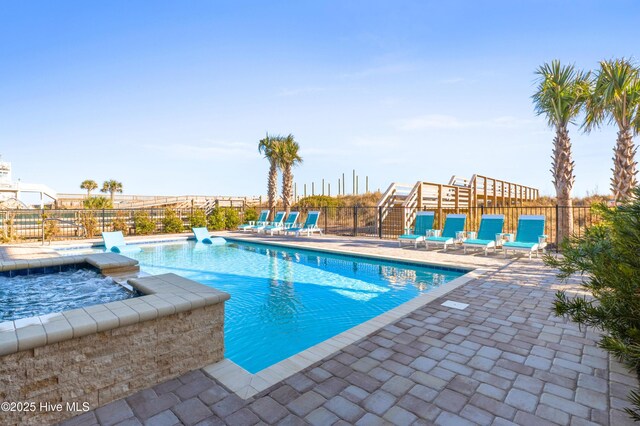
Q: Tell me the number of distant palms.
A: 2